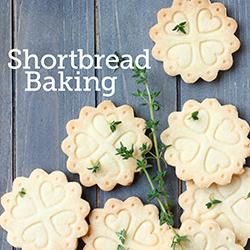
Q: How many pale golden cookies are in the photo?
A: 7